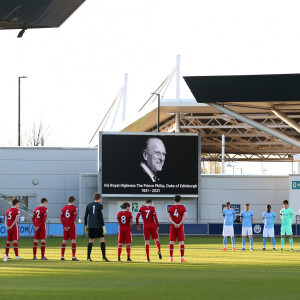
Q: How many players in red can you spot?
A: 6